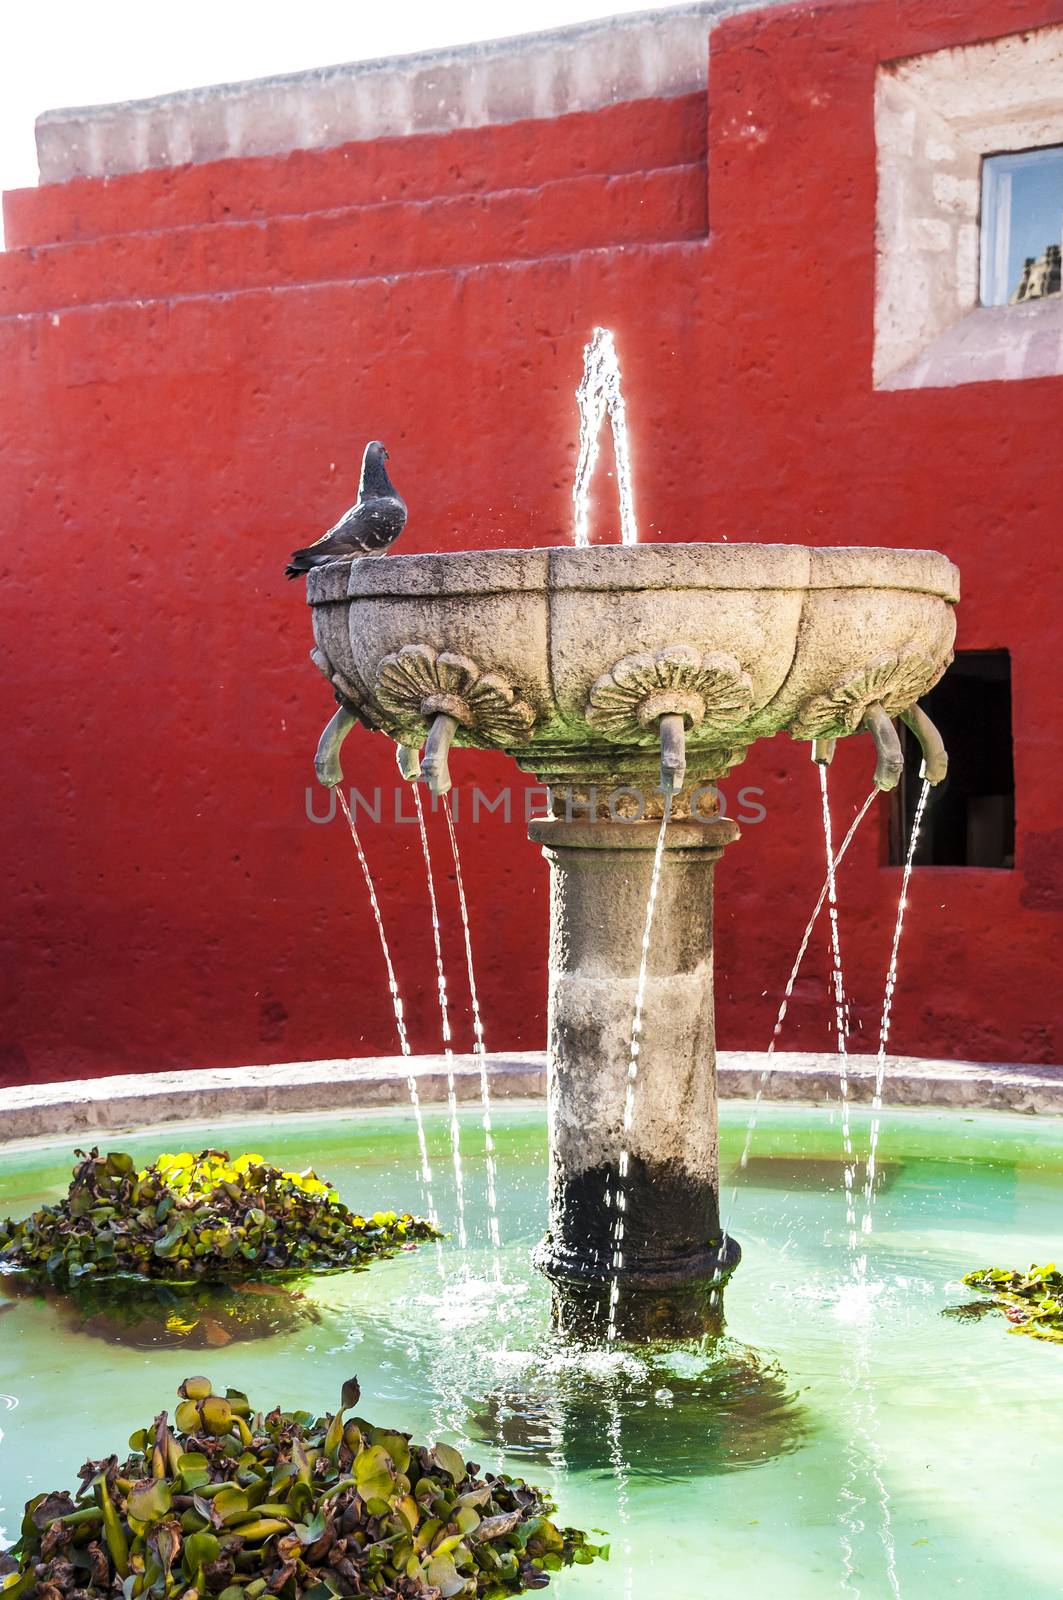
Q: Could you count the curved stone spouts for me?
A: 7